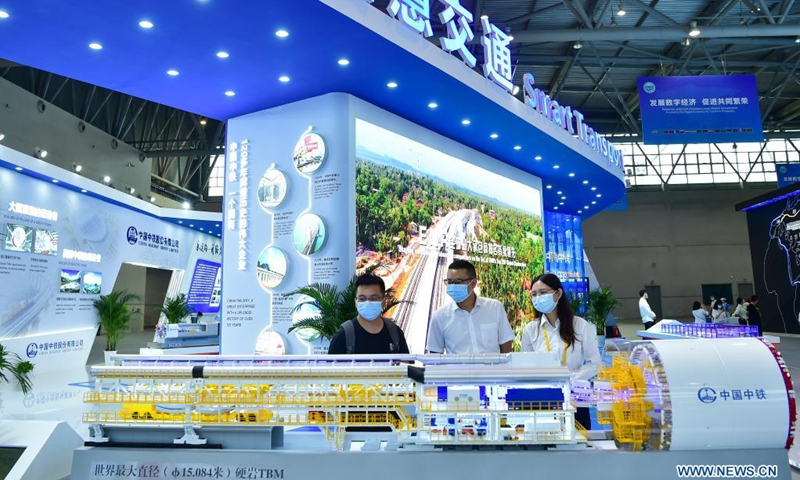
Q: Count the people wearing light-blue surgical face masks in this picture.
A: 3